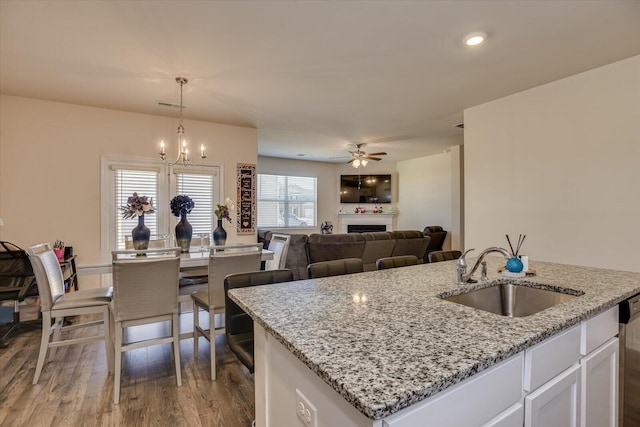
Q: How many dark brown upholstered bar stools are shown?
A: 4